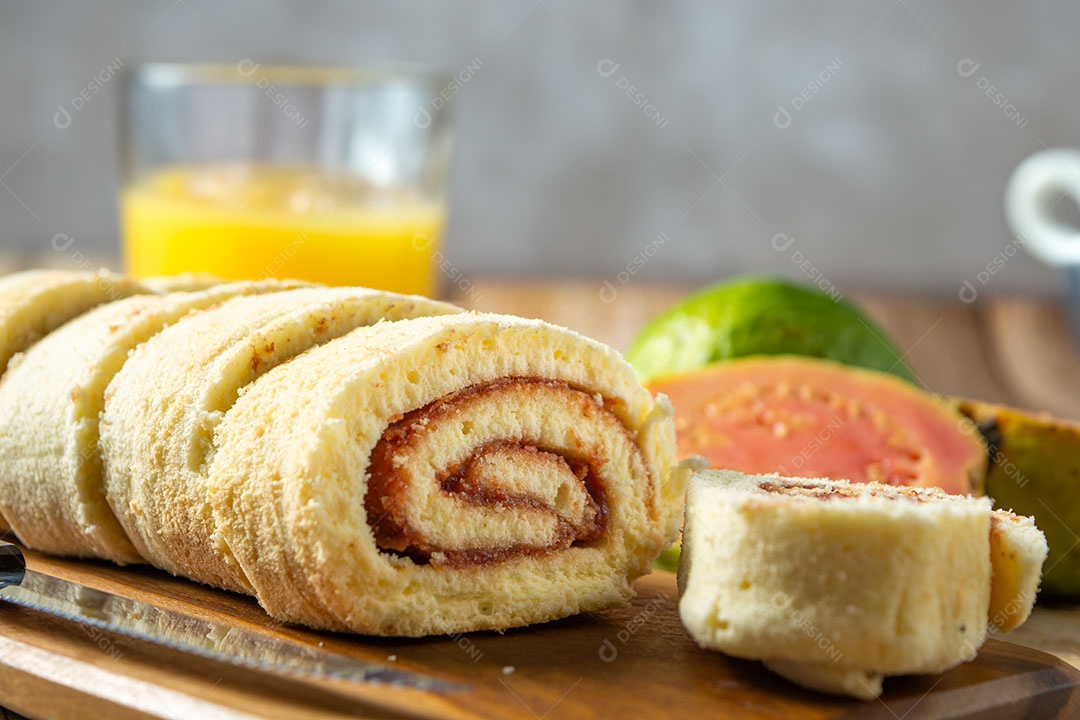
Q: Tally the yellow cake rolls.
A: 5